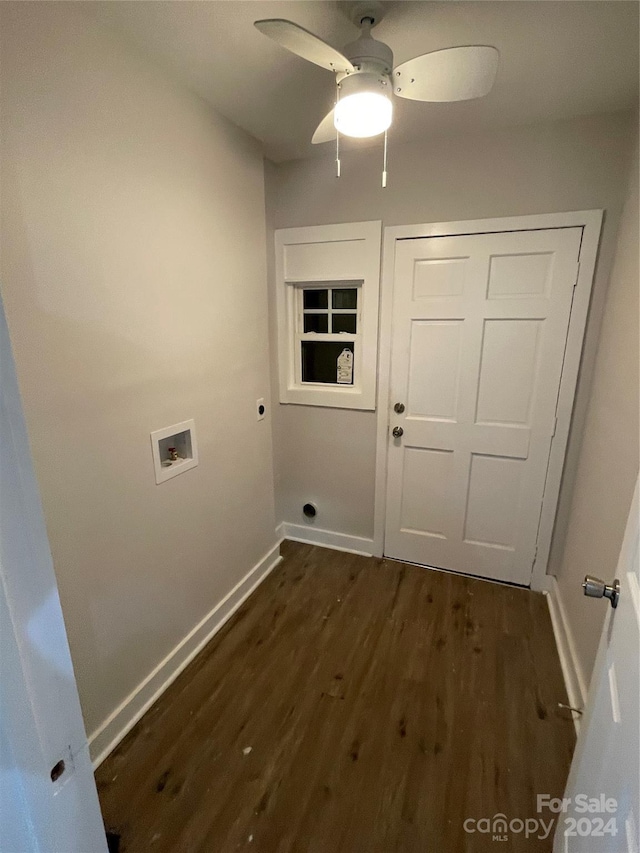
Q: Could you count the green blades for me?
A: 0